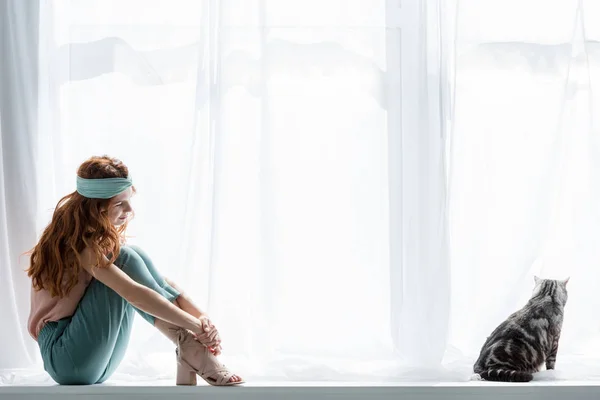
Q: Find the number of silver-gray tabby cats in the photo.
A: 1